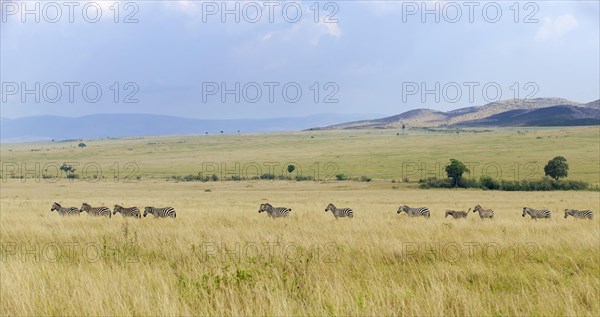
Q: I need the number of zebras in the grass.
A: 11